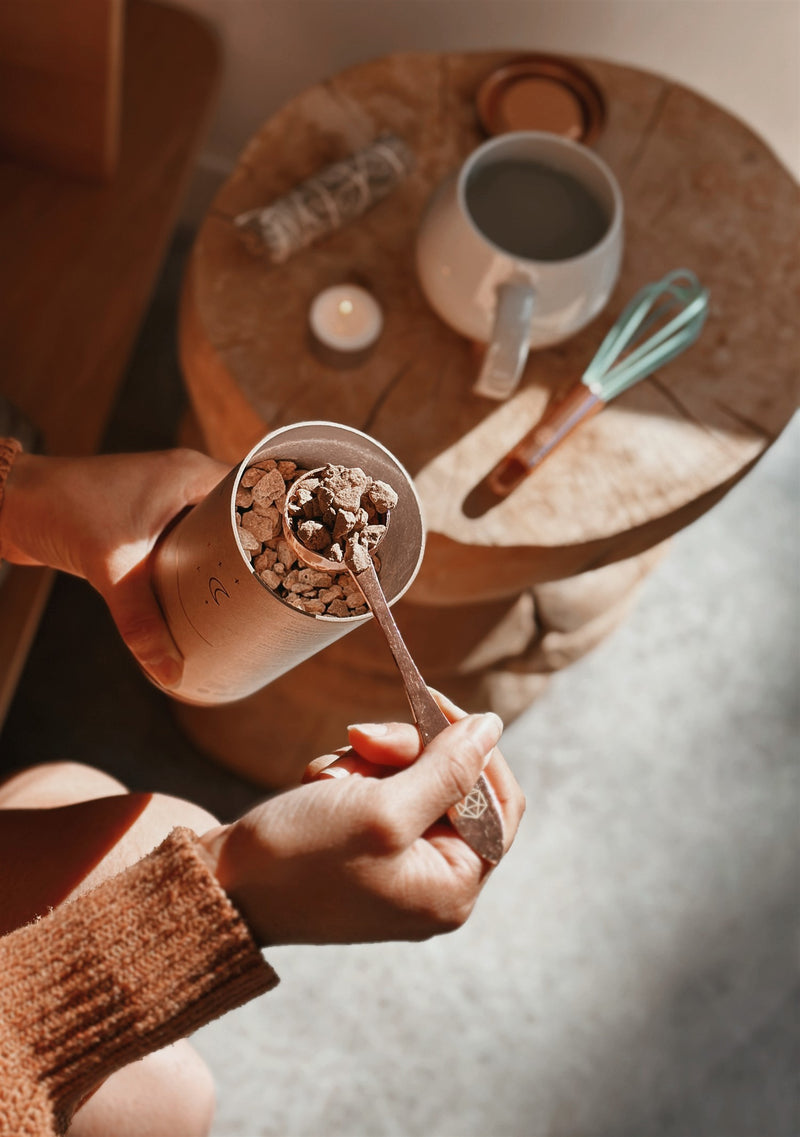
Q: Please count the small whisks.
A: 1